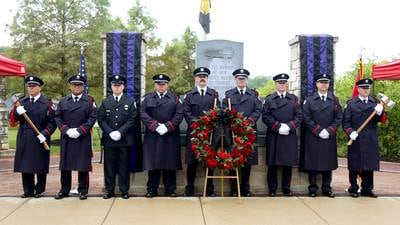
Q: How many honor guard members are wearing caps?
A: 9